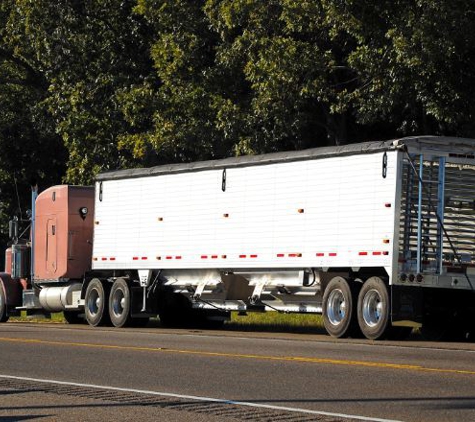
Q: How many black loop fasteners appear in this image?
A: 3